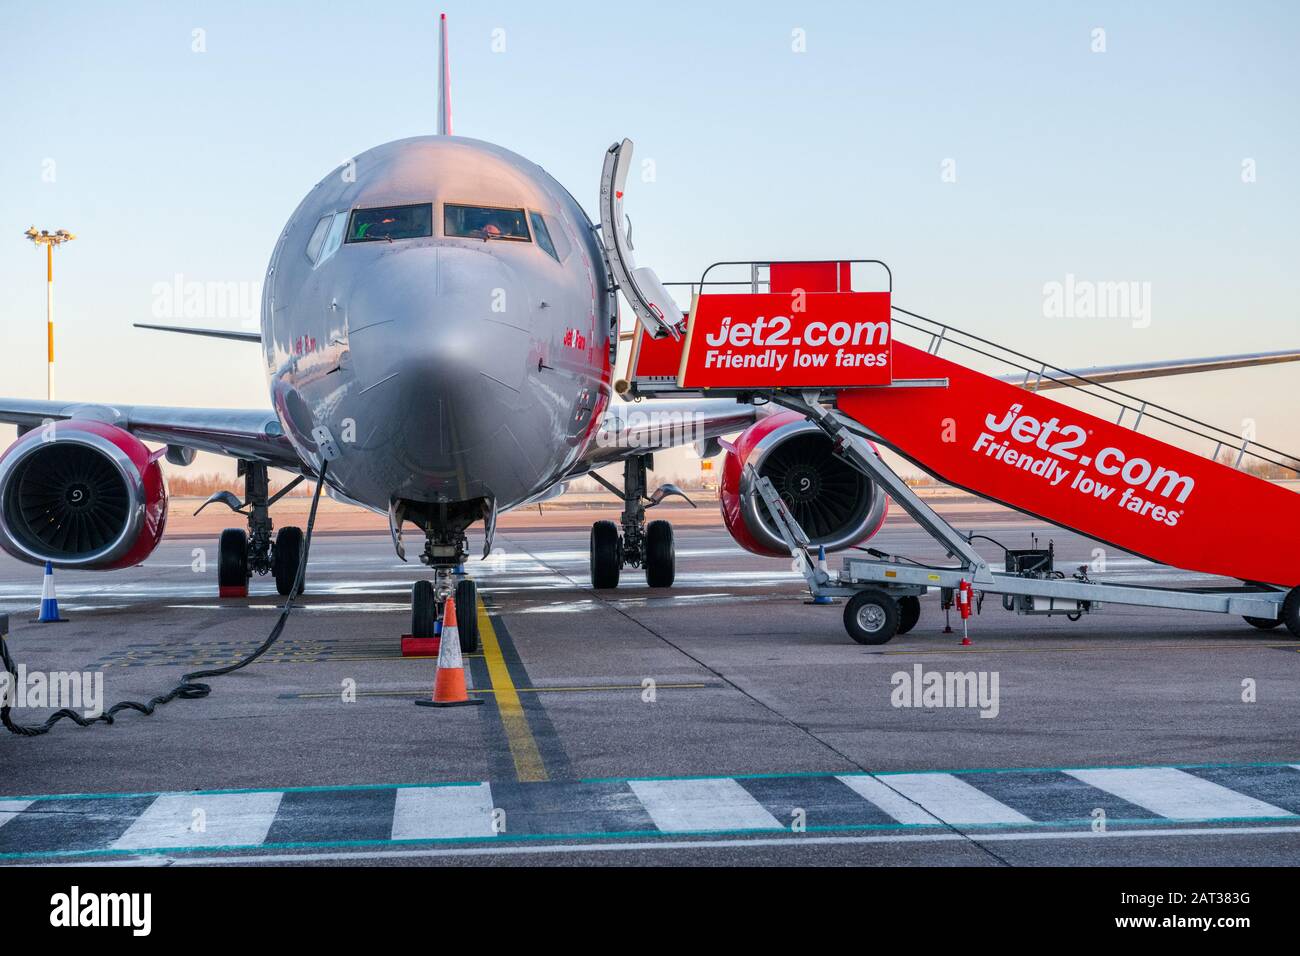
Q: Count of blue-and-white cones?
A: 2